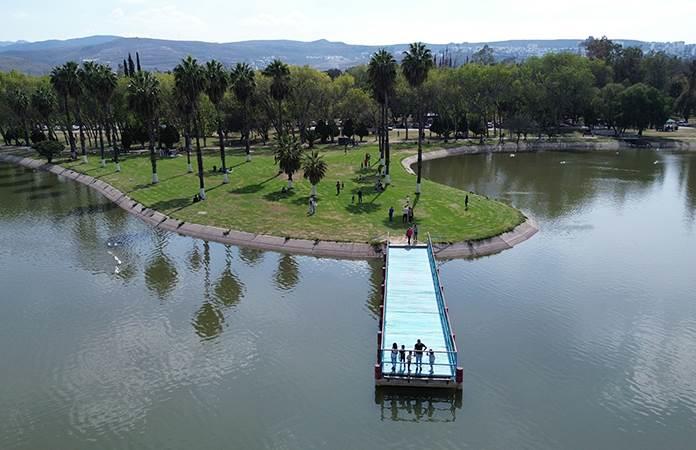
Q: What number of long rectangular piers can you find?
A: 1